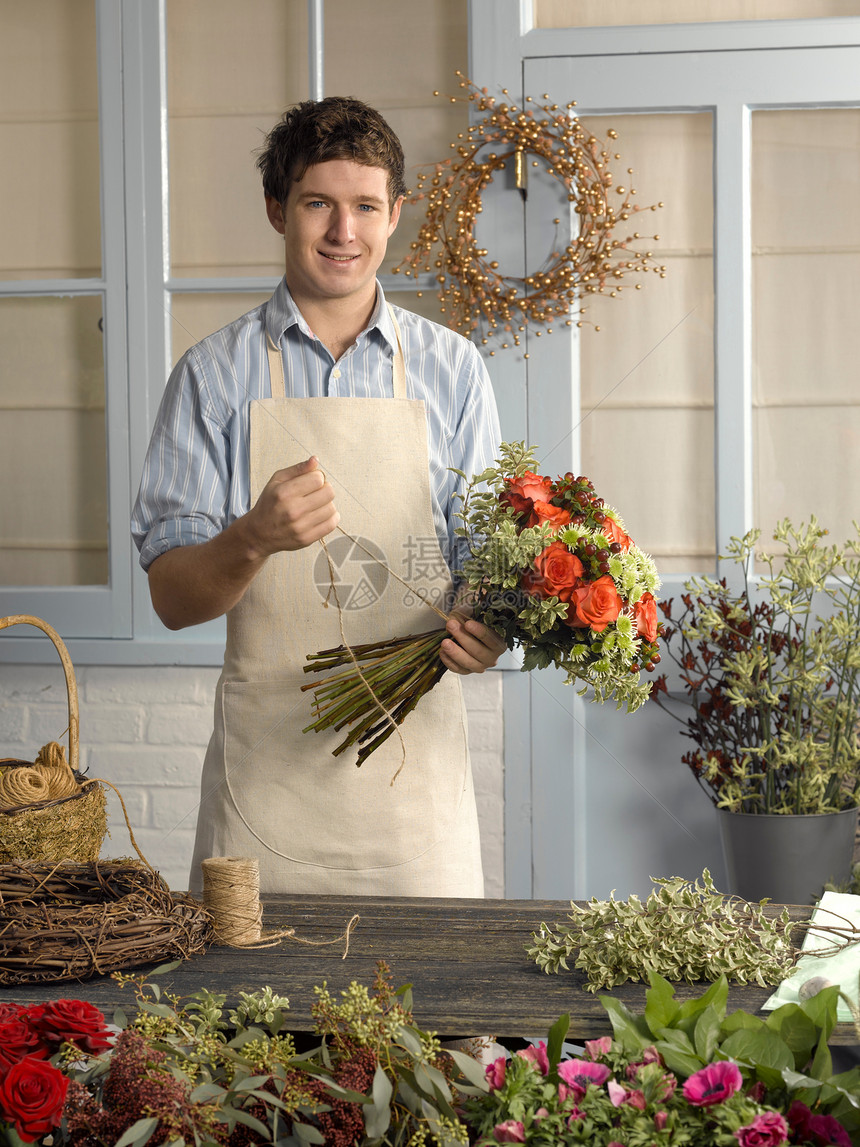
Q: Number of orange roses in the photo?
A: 6